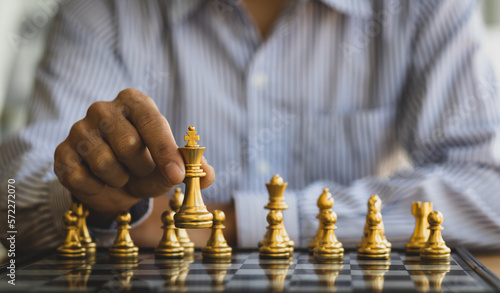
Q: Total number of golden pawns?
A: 8